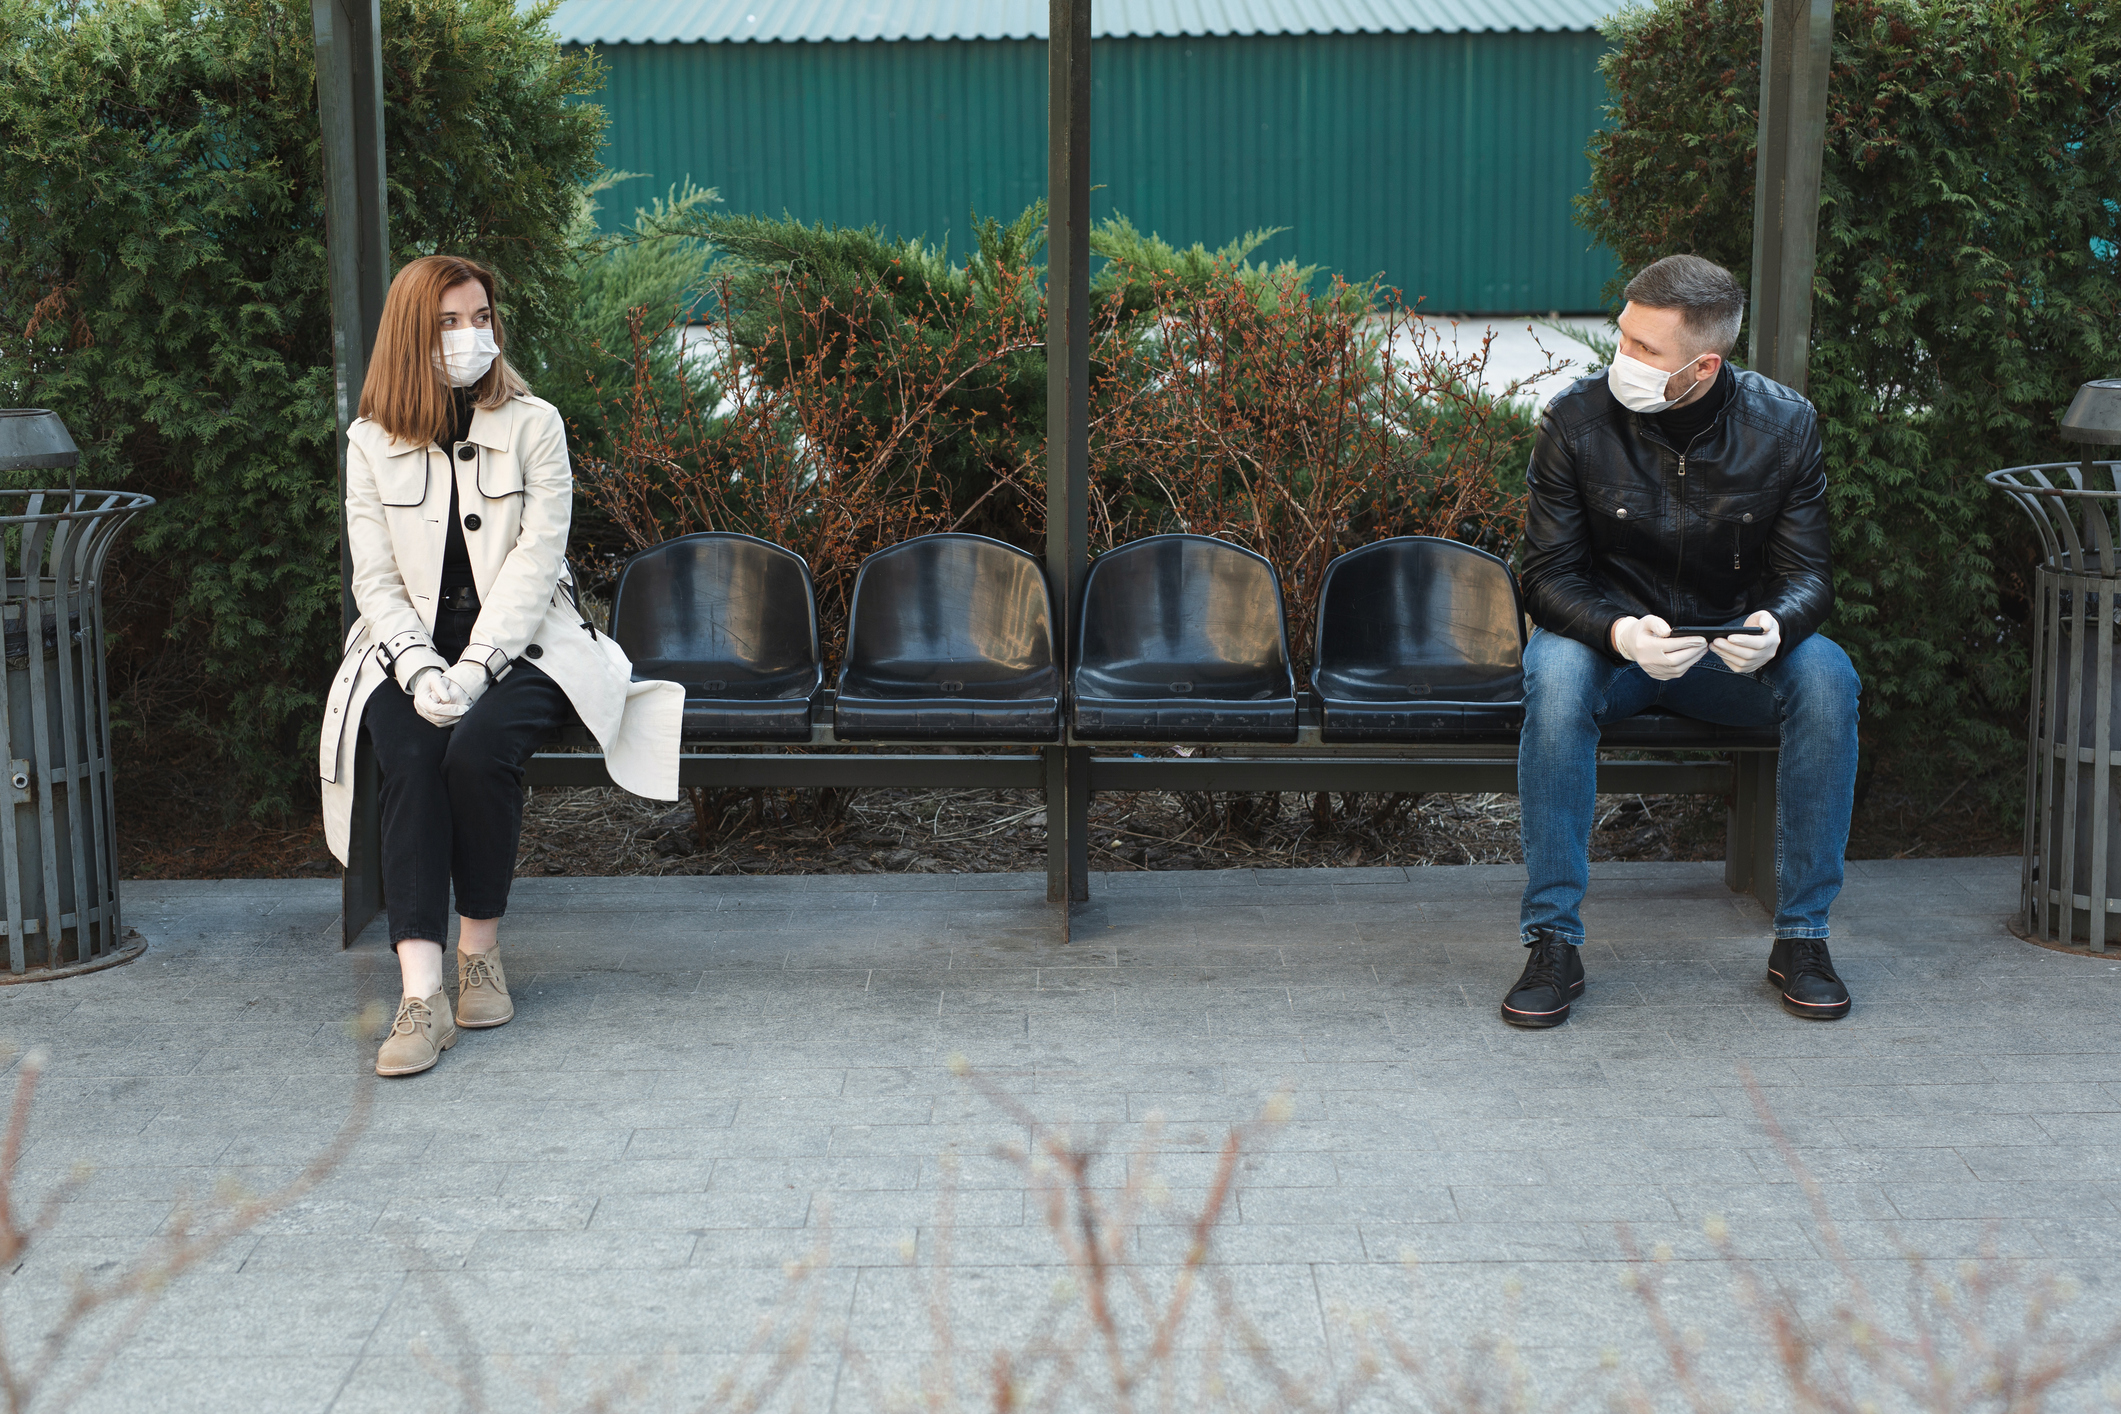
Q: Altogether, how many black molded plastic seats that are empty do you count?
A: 4